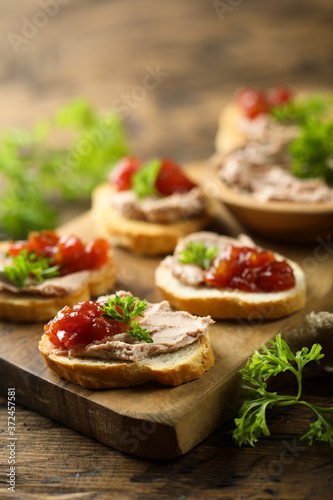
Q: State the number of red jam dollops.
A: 5